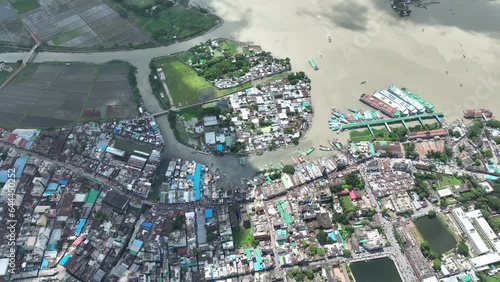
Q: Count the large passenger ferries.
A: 5